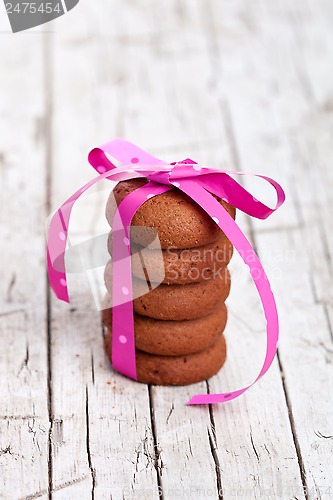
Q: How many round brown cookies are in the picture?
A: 5